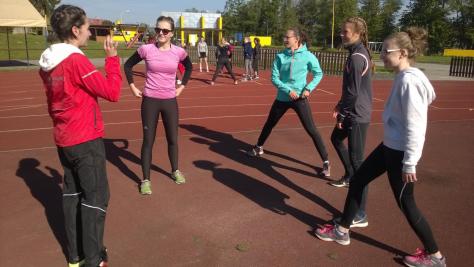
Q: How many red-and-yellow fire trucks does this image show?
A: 0